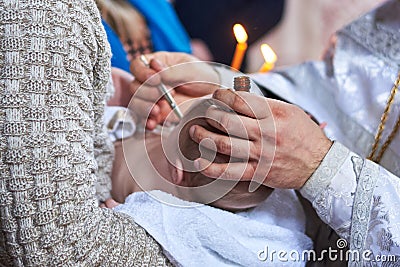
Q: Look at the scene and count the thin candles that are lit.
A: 2